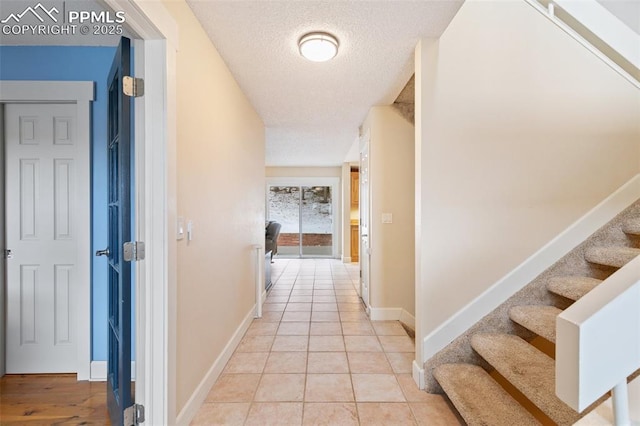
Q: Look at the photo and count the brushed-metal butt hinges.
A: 3